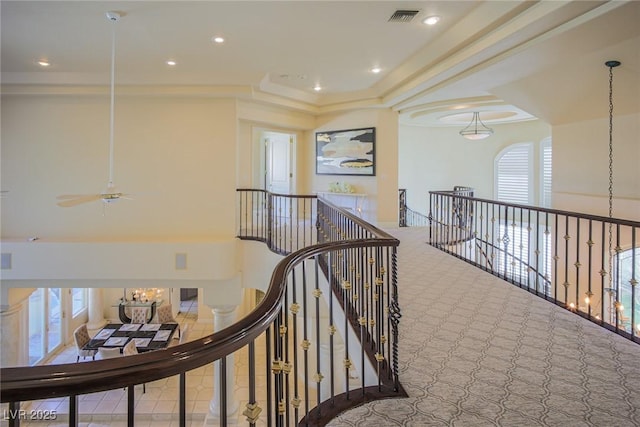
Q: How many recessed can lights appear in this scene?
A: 6